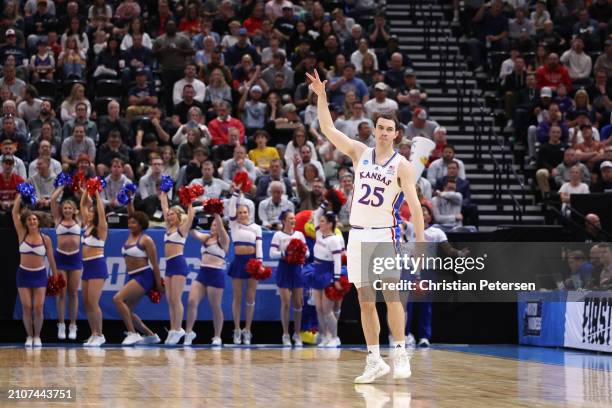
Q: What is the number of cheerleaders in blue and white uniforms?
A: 9